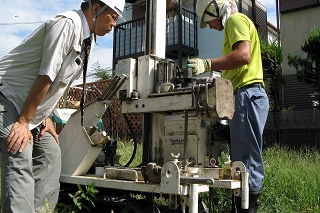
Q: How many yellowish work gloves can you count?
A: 1